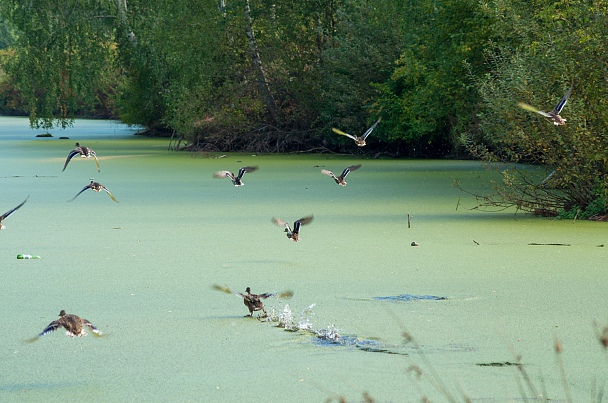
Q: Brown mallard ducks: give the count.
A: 10